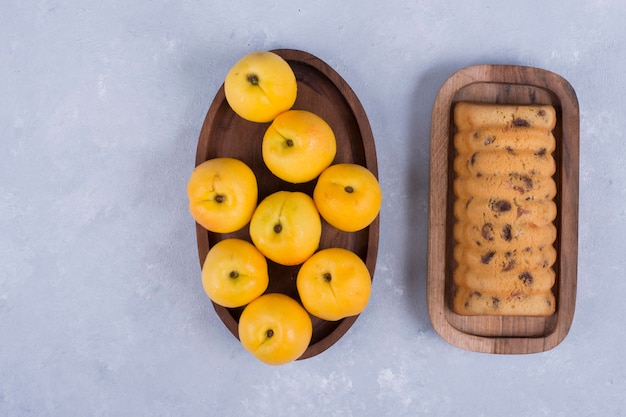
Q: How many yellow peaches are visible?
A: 8